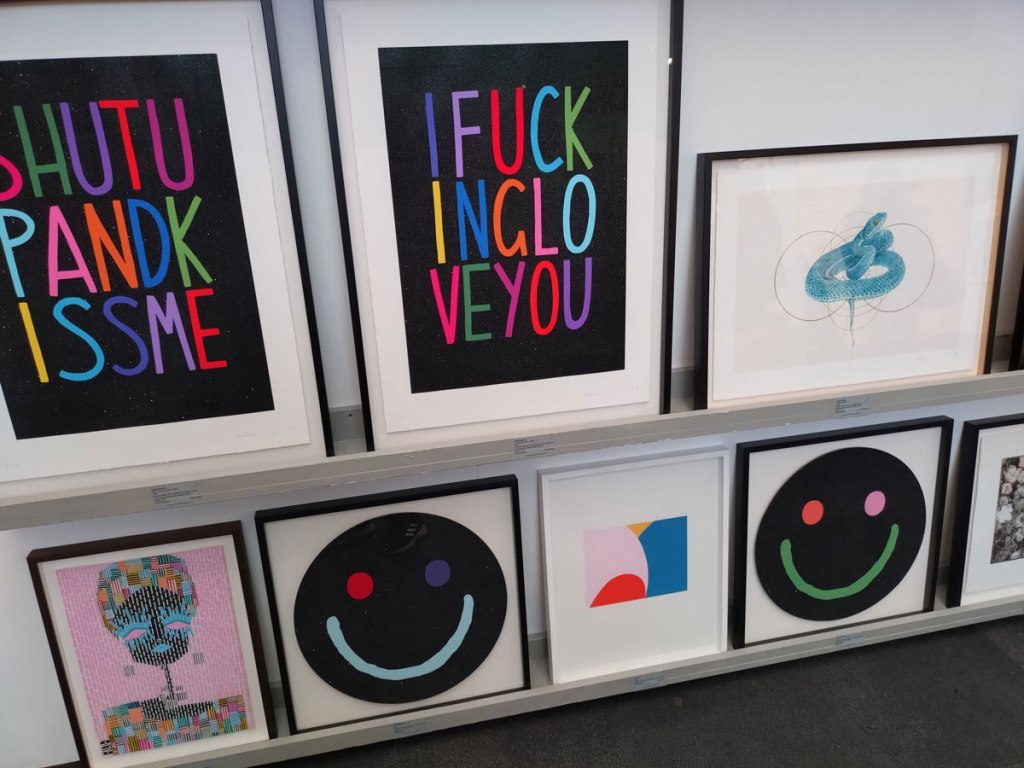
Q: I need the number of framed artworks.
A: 8